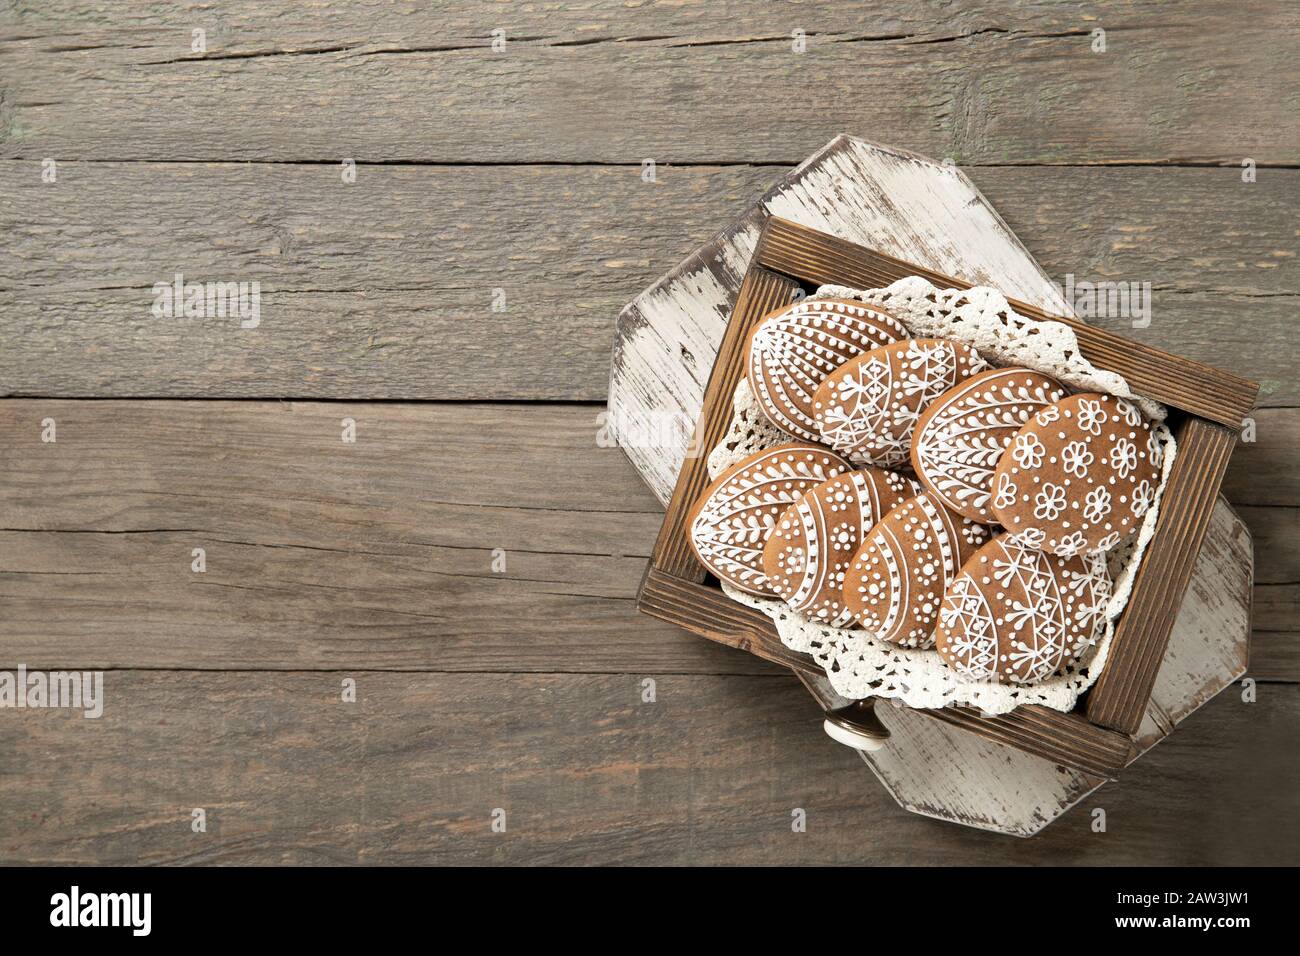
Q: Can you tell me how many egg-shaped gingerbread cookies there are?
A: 8